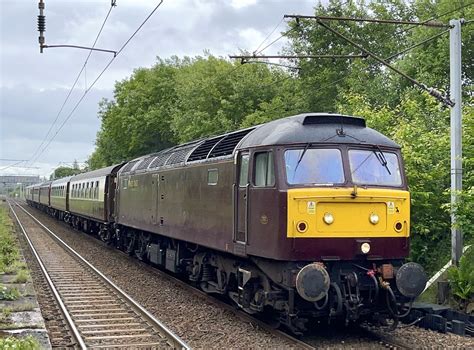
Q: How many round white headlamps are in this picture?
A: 3